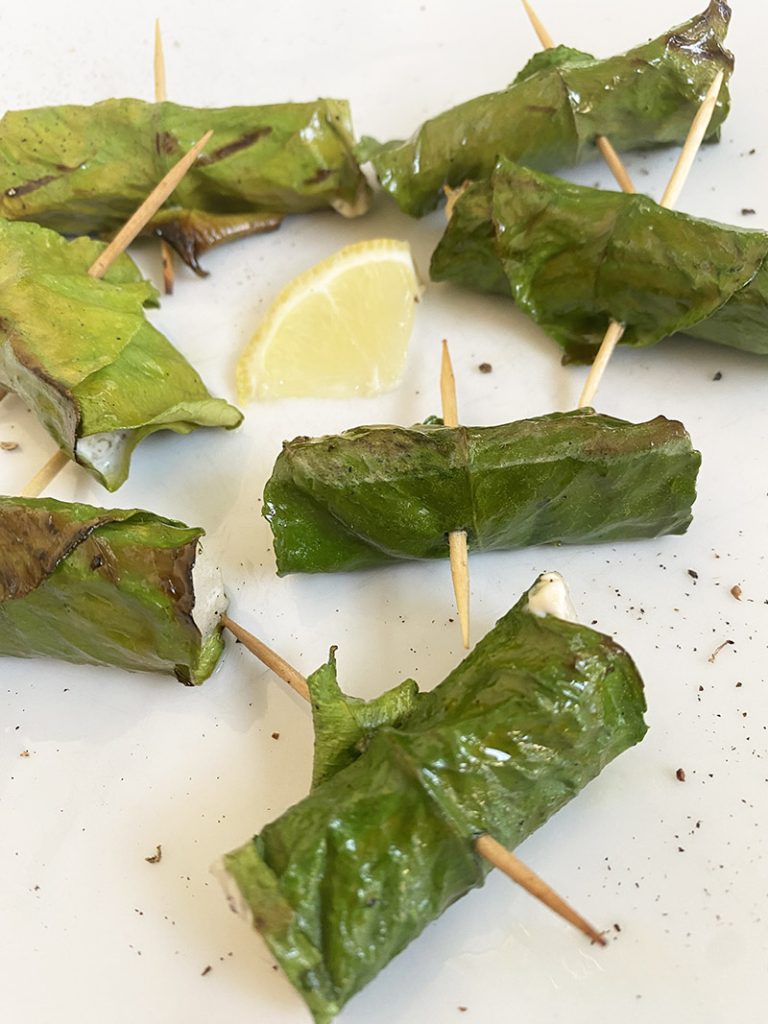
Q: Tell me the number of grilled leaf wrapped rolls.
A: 7